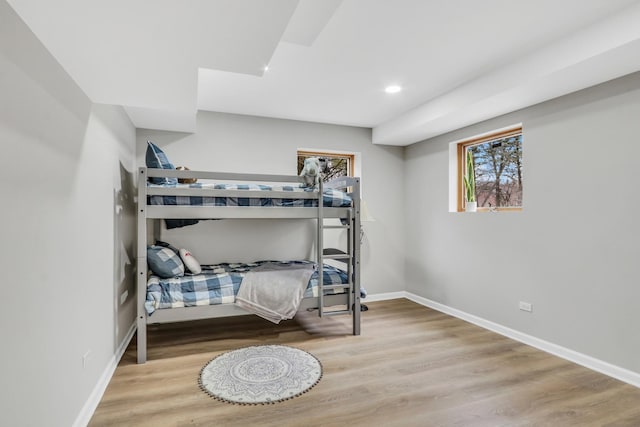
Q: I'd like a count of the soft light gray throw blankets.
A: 1